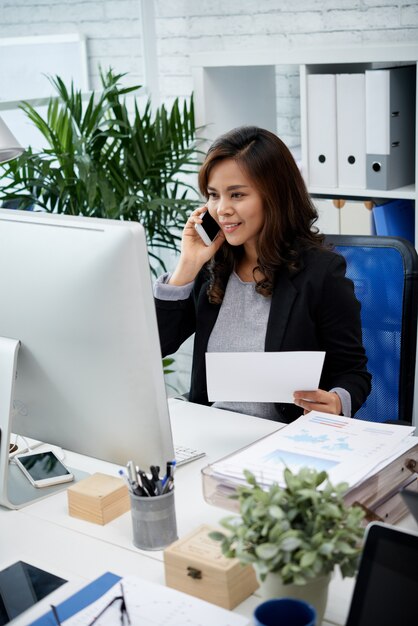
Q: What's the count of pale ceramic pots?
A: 1